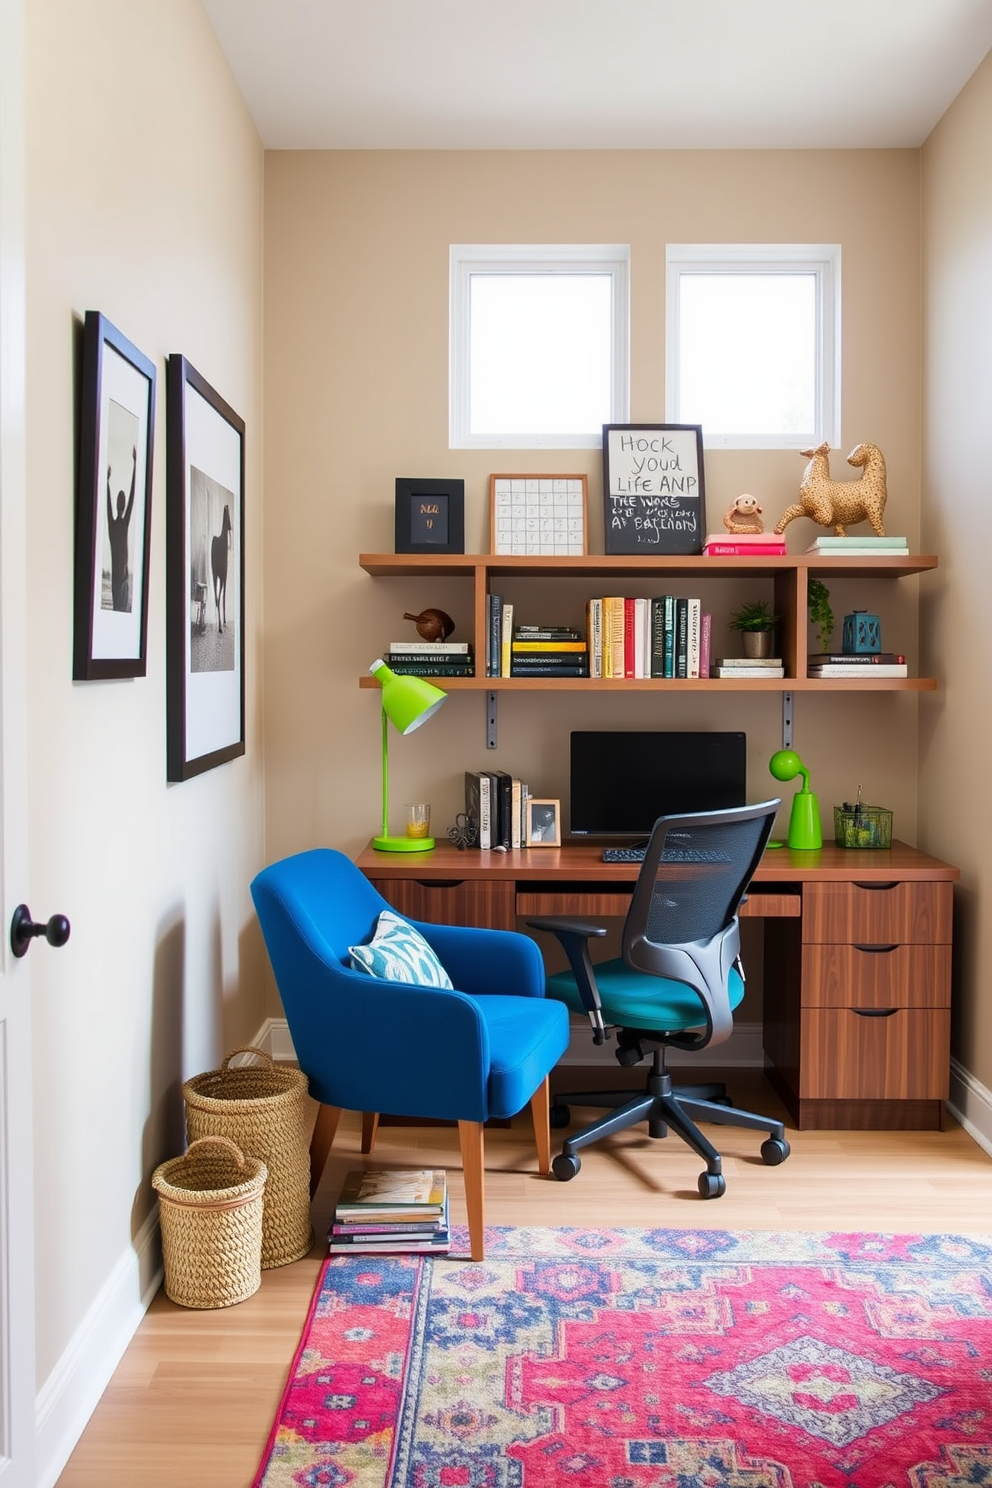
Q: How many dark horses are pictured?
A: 1